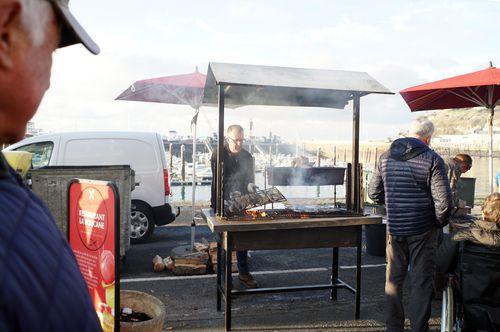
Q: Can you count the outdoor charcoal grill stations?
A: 1